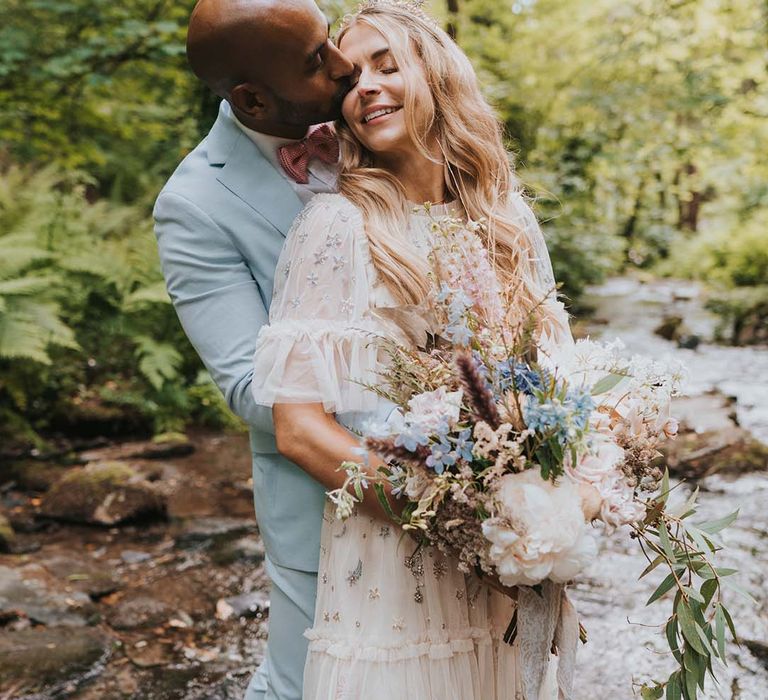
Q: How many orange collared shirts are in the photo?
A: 0